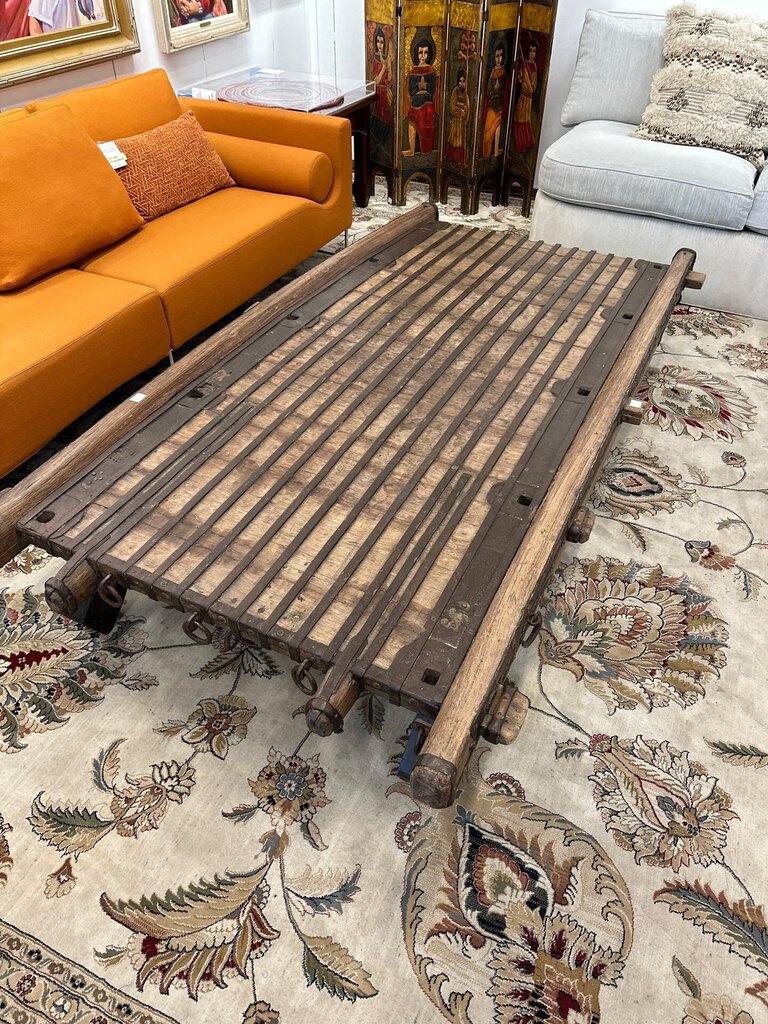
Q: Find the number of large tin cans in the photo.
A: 0